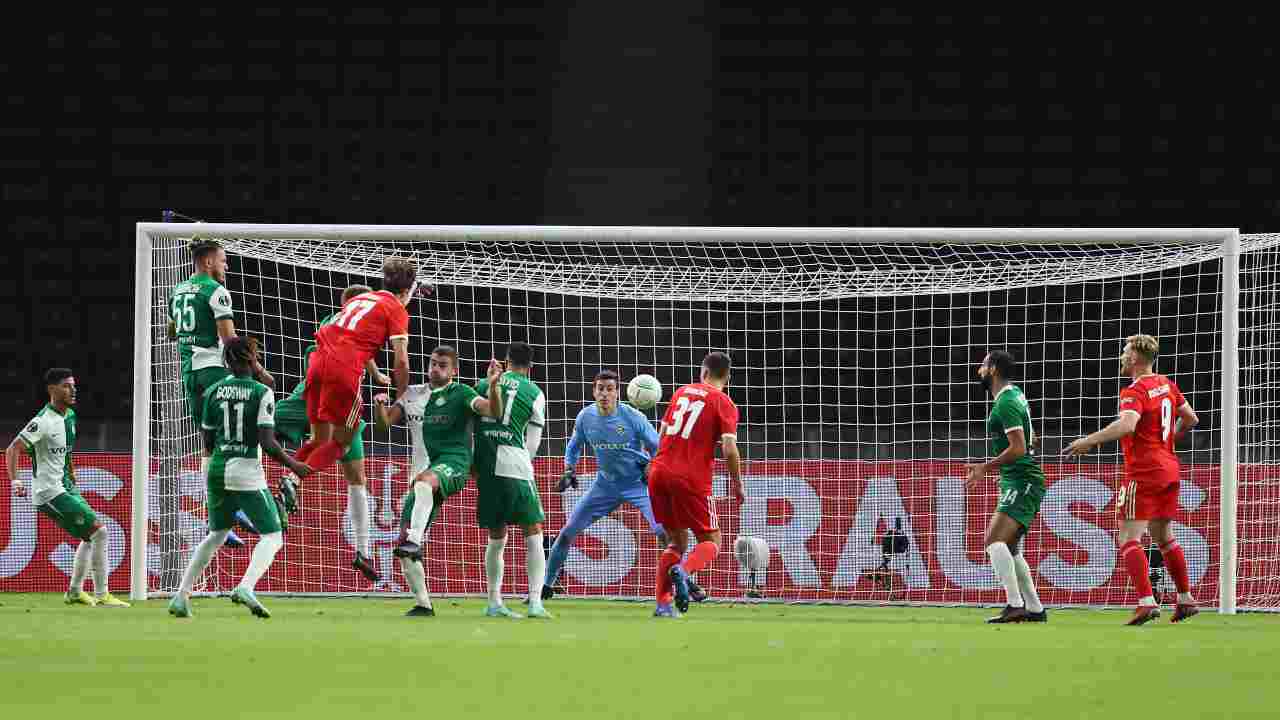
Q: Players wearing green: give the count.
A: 7